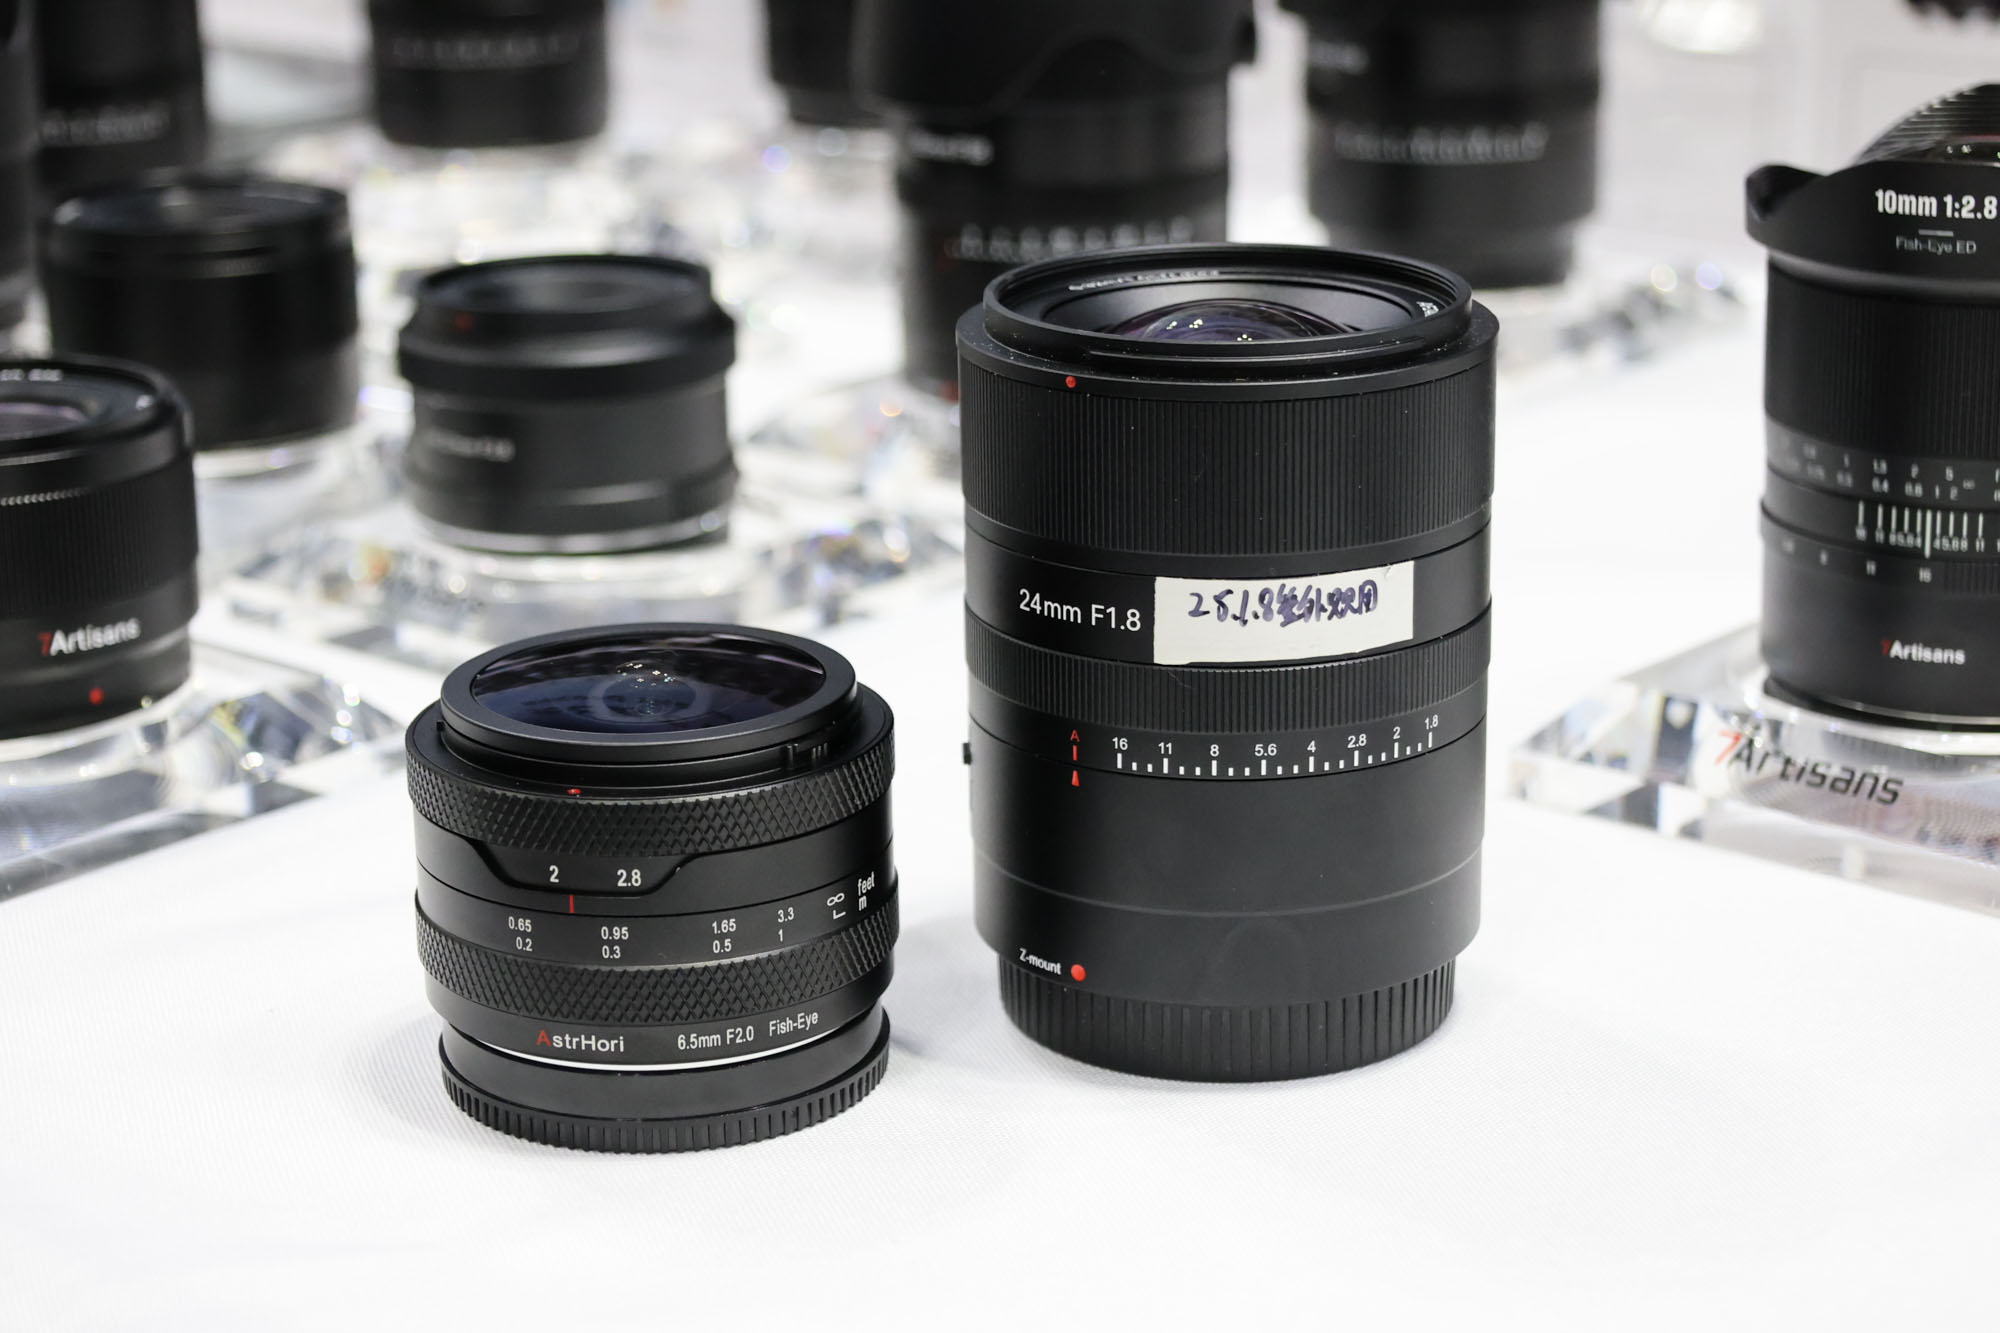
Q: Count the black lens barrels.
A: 12